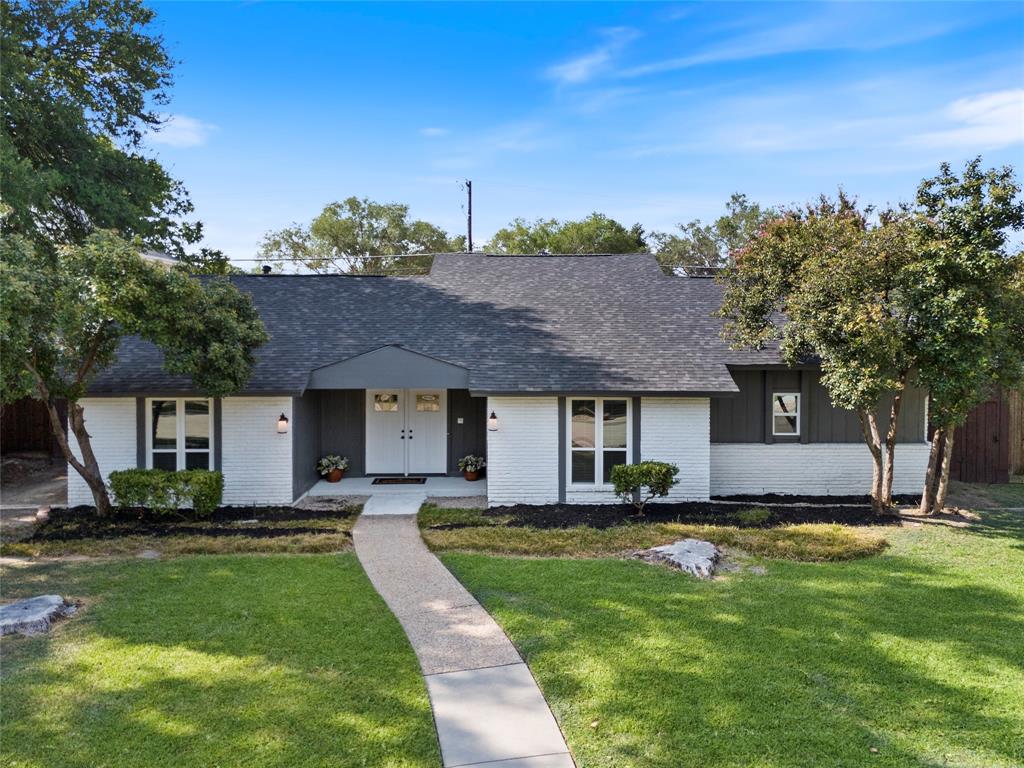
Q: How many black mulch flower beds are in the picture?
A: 2